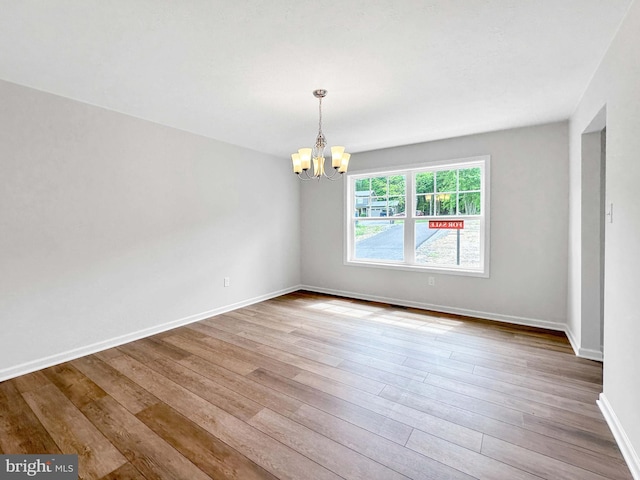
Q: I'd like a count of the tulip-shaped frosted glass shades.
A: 5